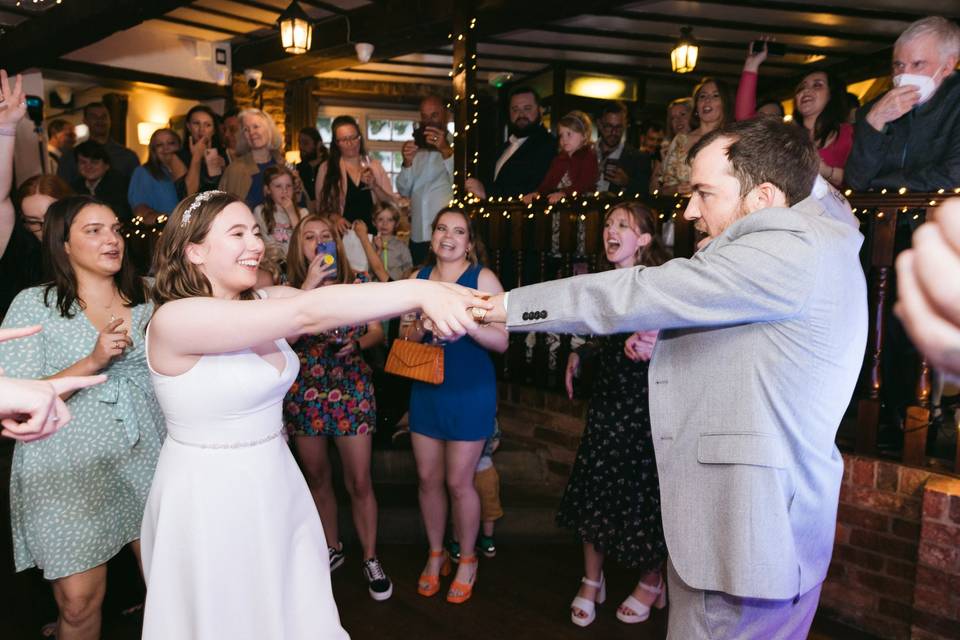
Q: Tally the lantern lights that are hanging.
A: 2